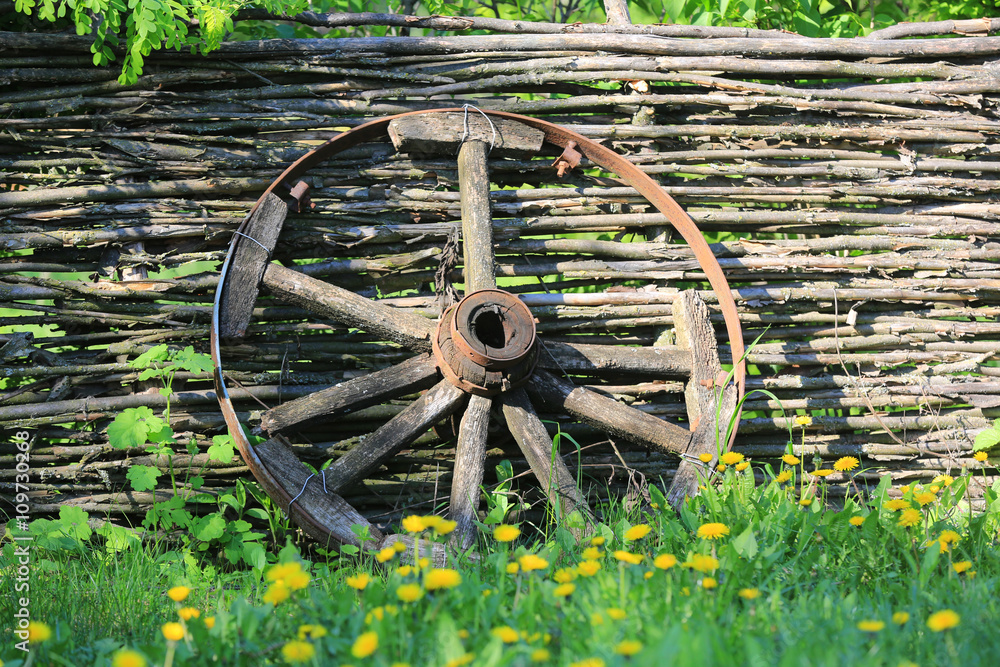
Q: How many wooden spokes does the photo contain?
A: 8